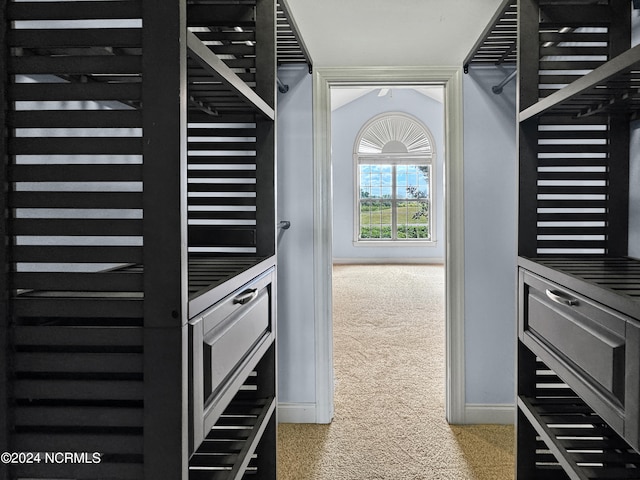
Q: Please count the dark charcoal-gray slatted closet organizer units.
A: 2